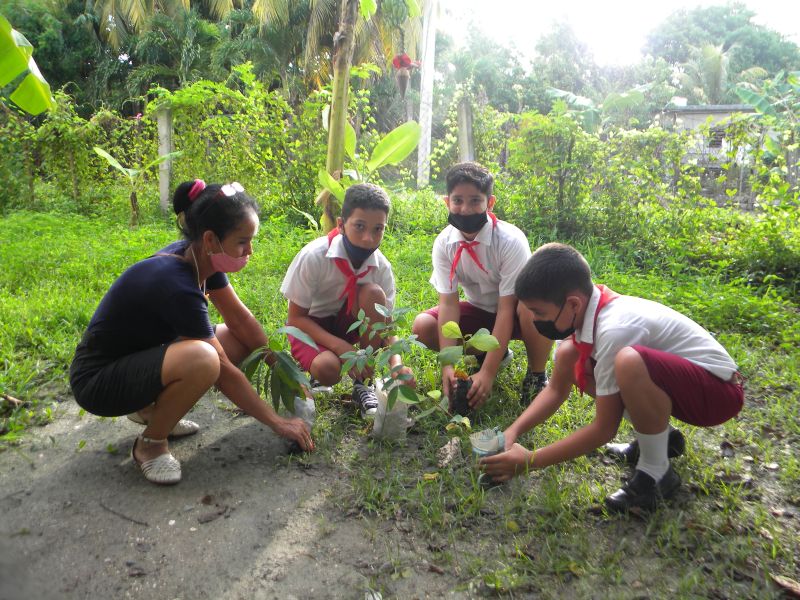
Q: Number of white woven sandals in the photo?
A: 2